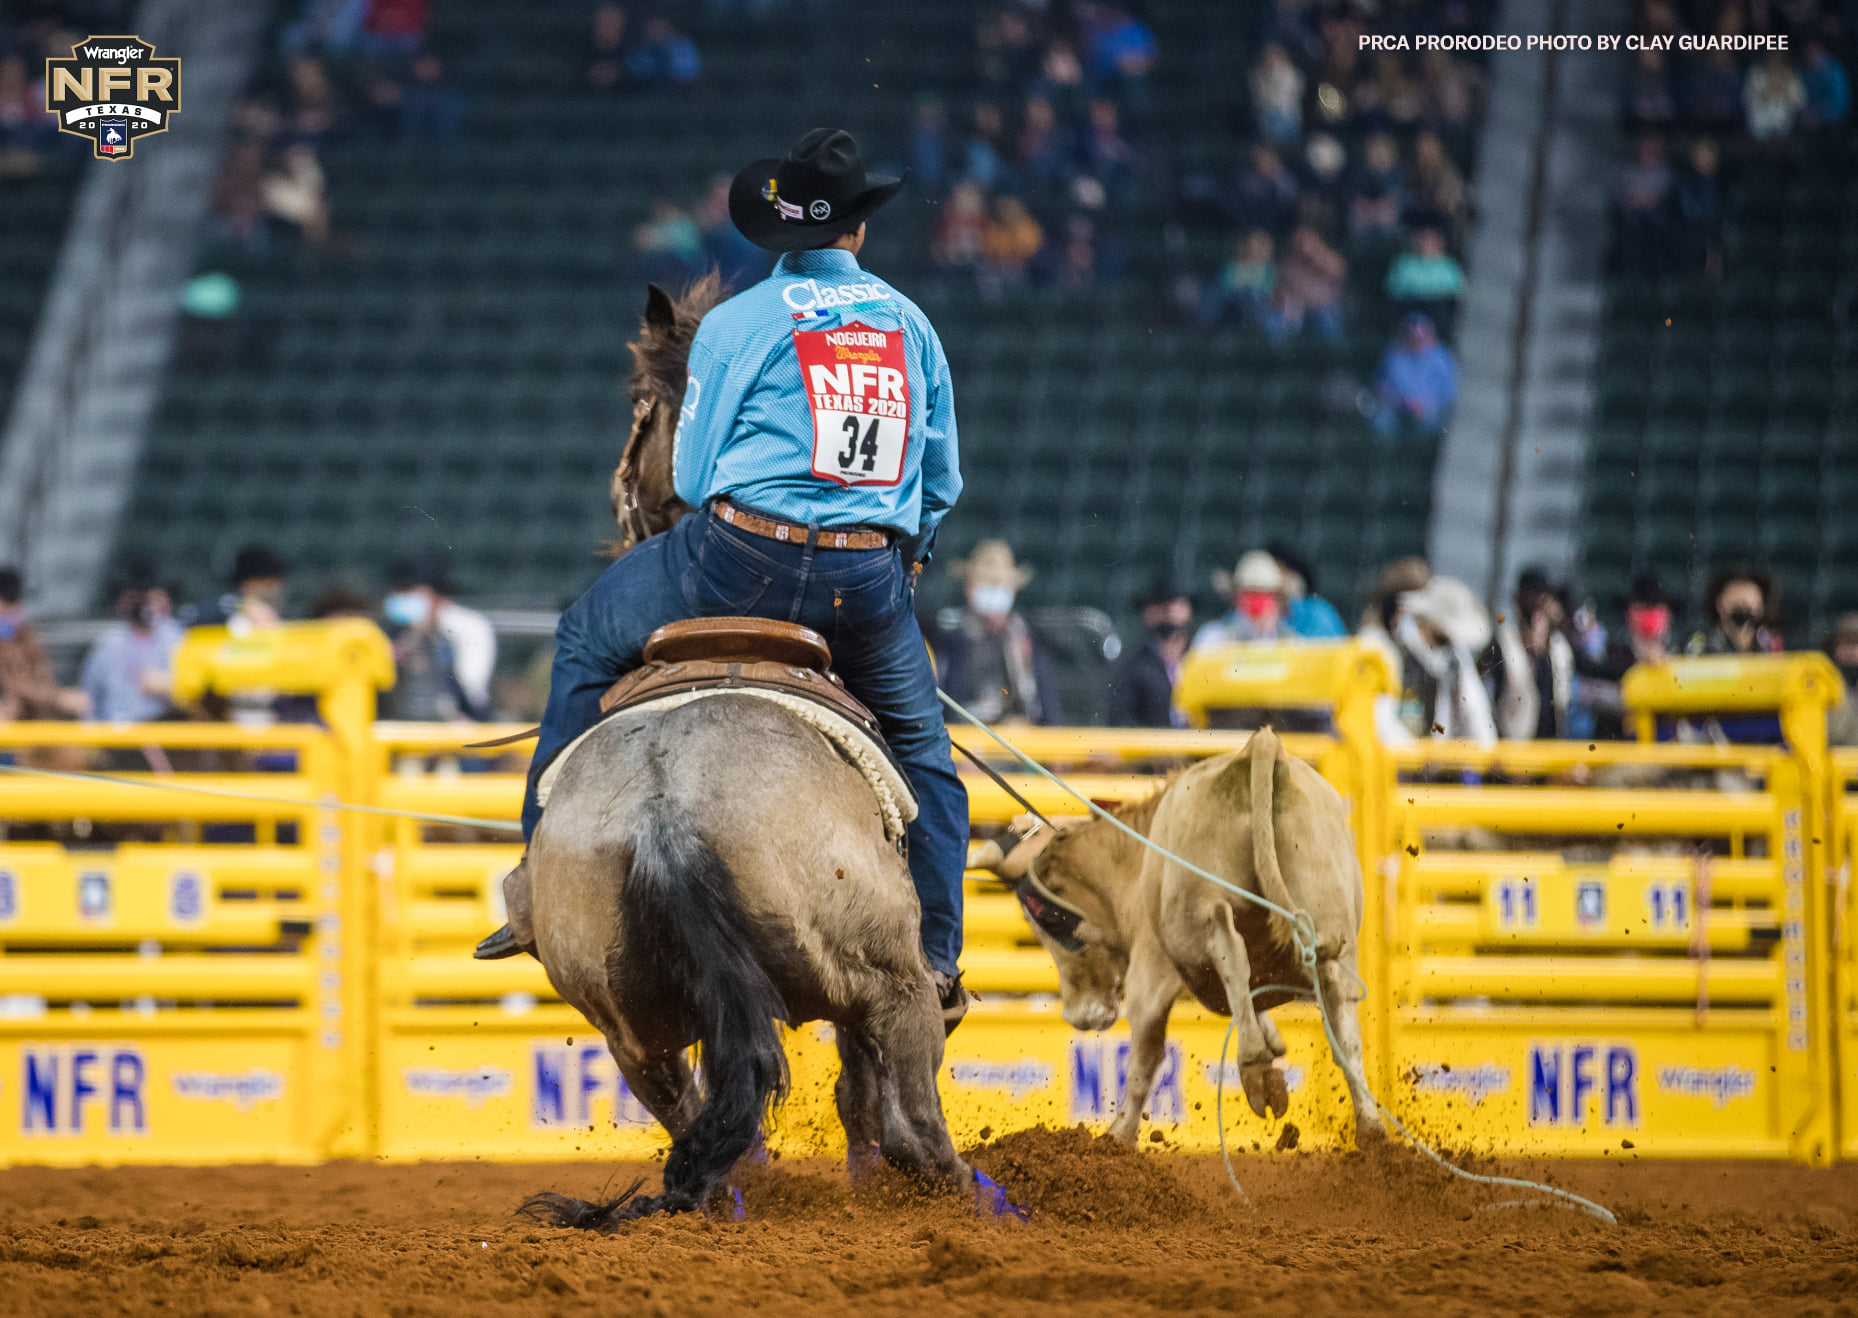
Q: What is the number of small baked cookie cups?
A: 0